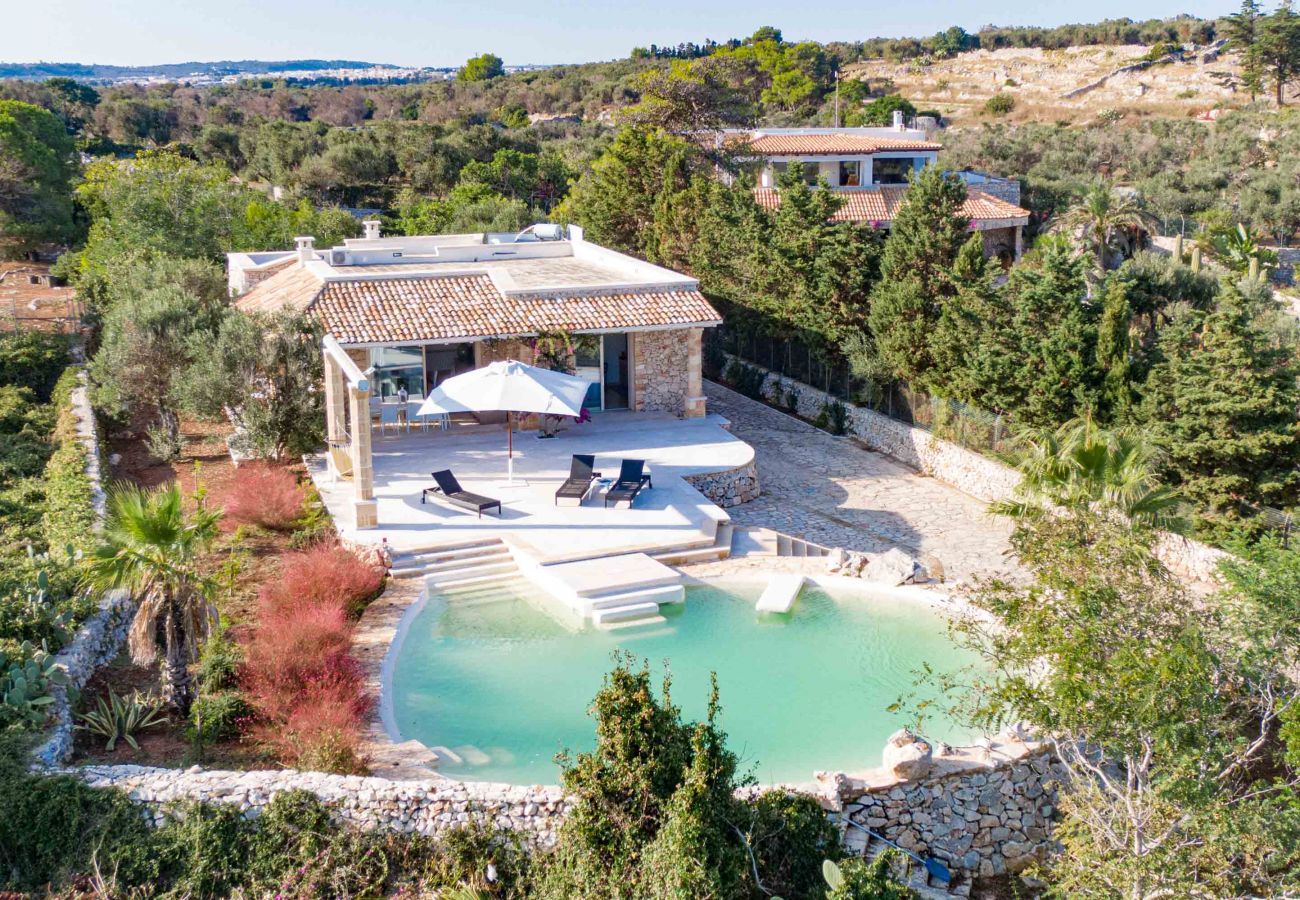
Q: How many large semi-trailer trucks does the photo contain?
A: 0